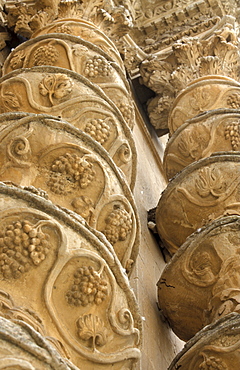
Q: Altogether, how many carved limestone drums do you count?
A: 11